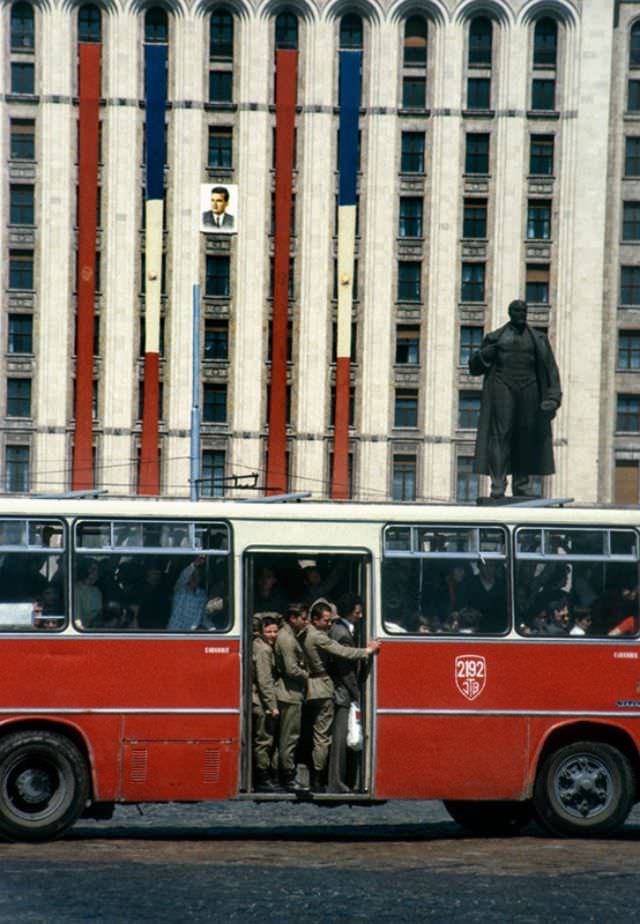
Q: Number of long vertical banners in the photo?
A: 4